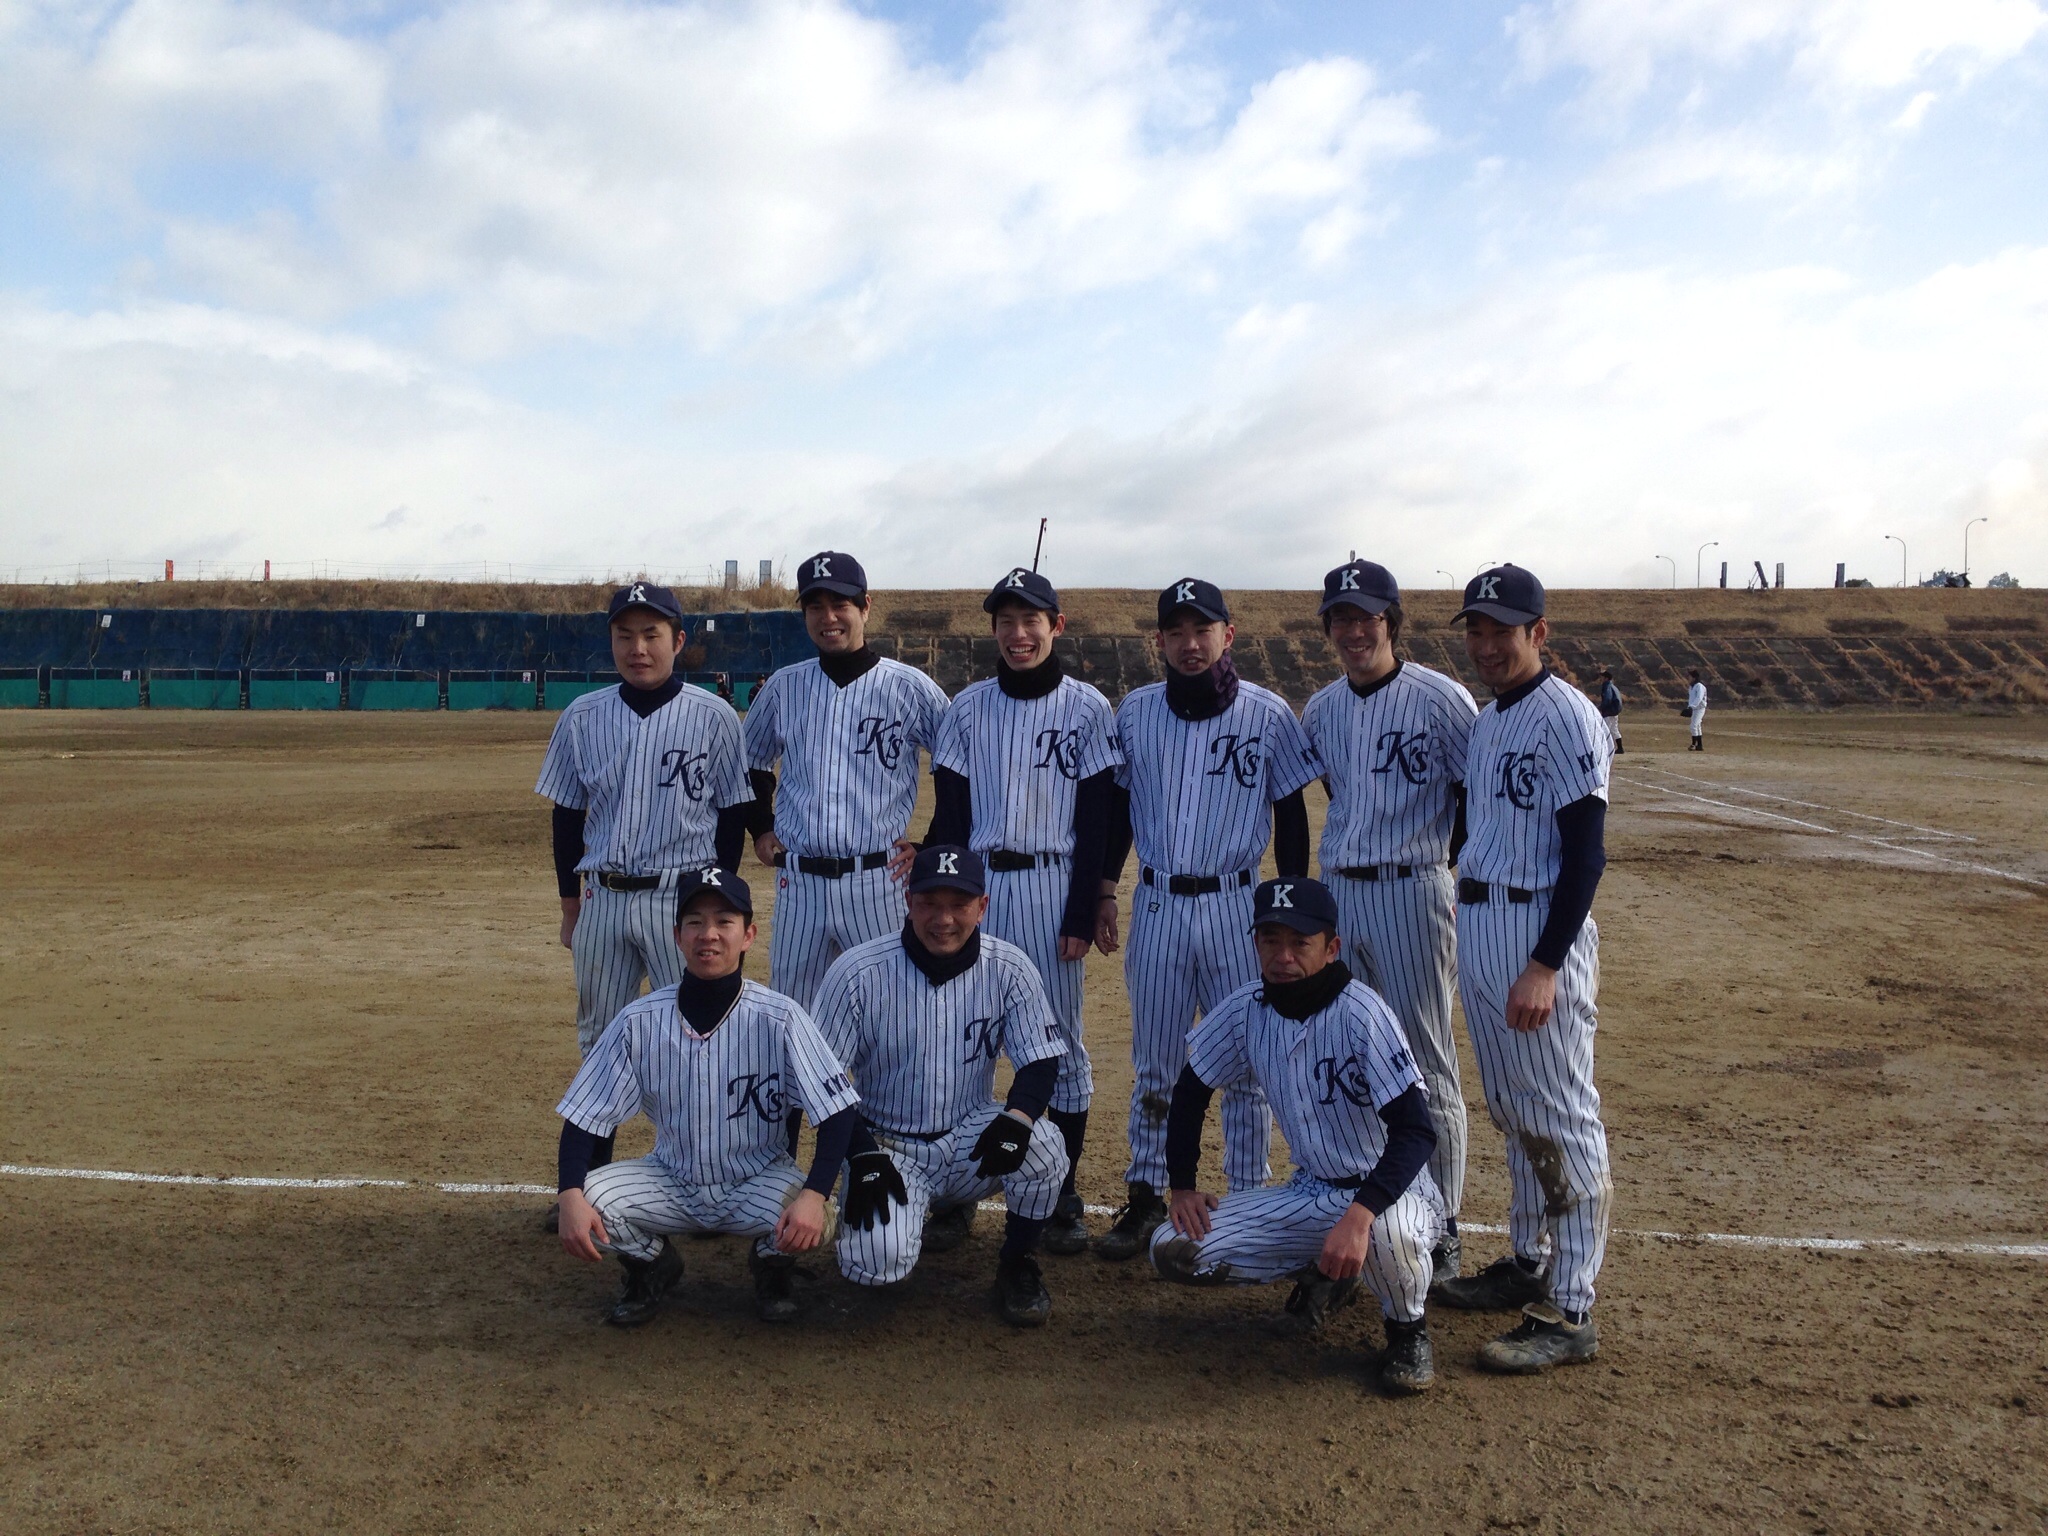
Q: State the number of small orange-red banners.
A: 2